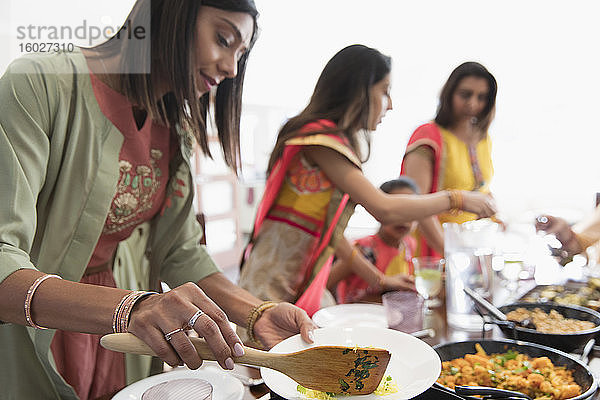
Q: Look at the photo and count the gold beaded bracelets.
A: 2